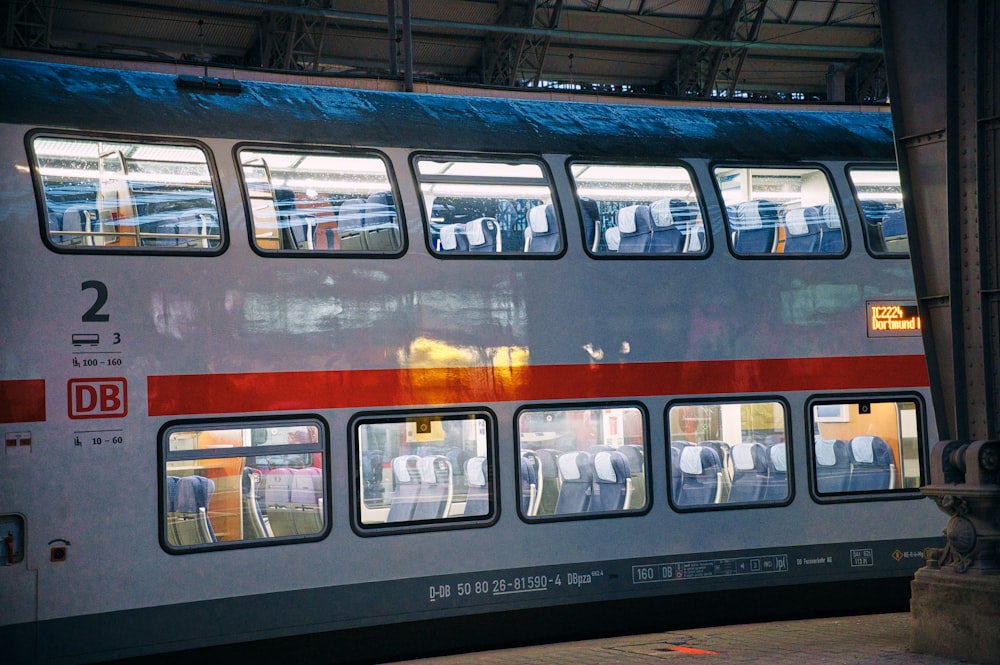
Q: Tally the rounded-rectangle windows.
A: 11